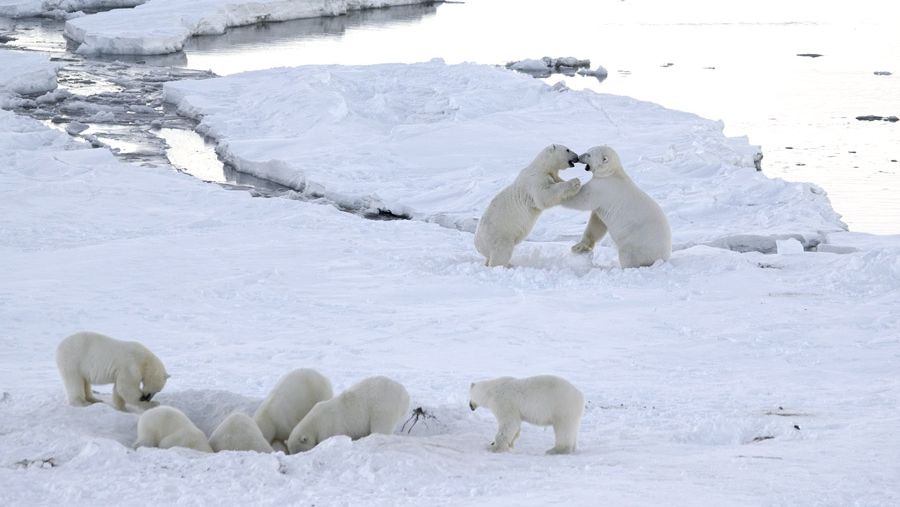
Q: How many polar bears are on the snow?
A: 8